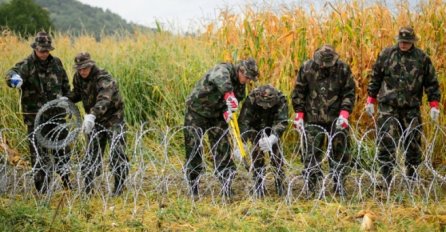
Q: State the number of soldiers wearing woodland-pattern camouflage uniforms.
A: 6